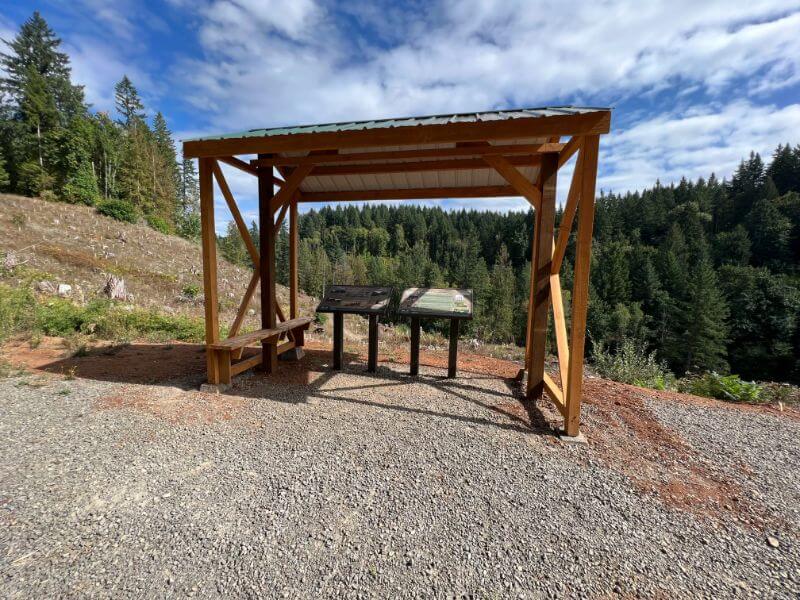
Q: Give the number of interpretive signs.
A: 2